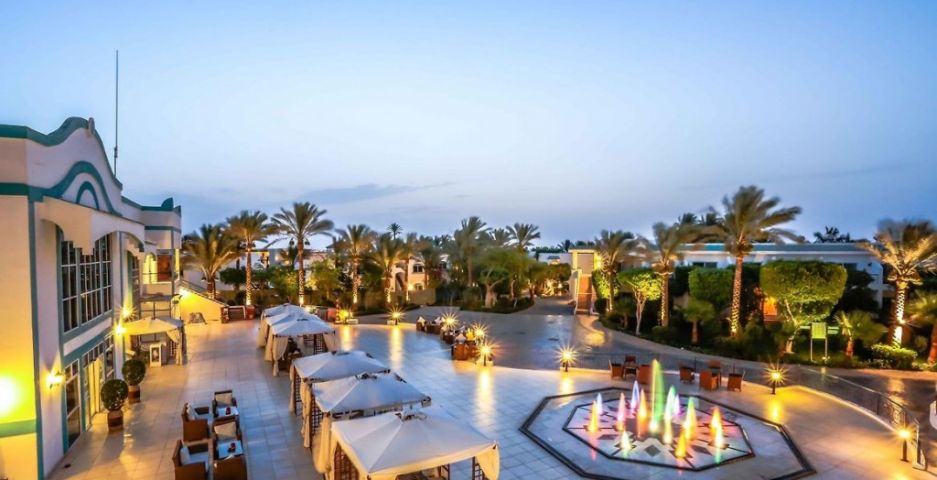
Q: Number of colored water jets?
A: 13